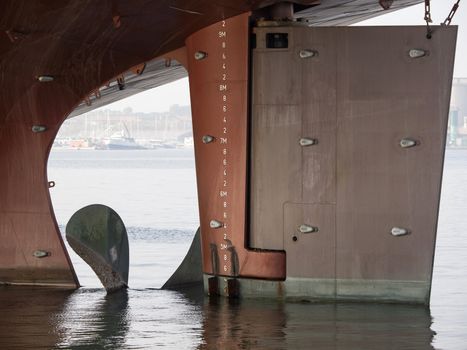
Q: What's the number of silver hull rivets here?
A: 12